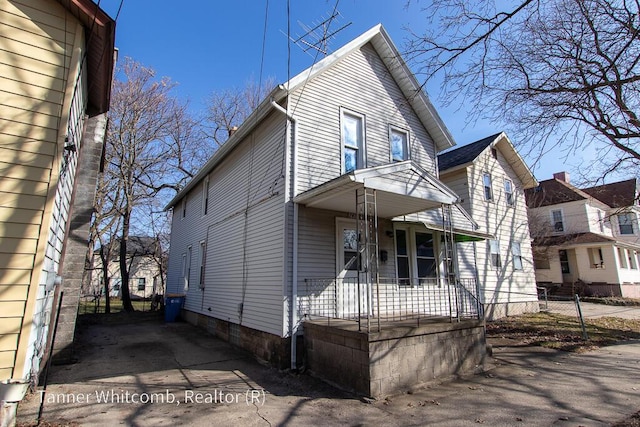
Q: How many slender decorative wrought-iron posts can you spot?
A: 2